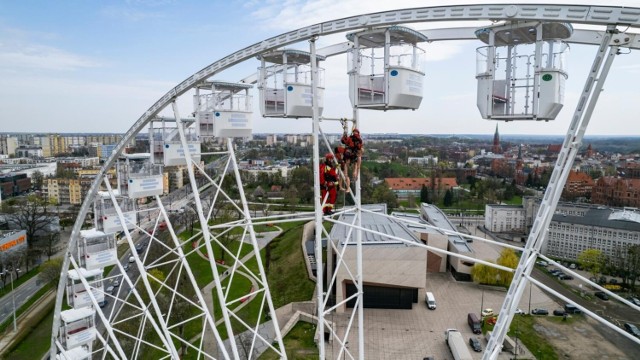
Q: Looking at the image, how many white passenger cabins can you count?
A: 11